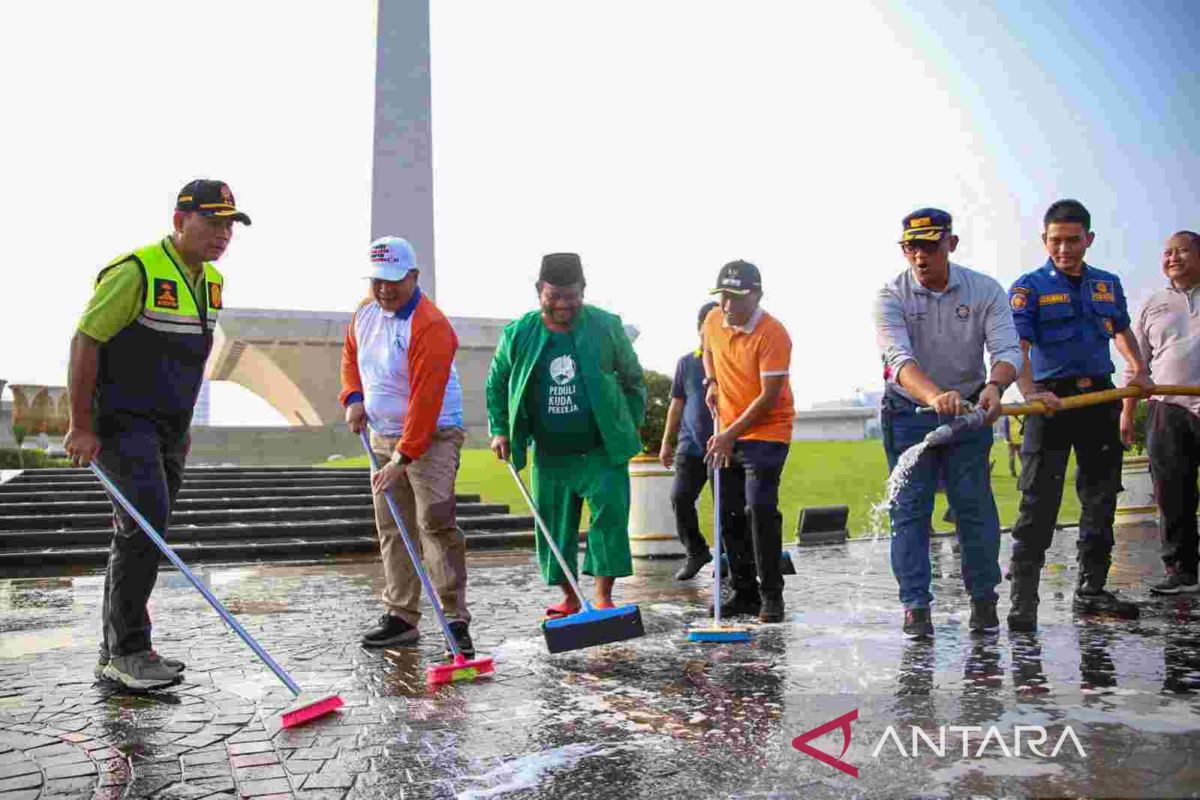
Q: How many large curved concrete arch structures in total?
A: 1